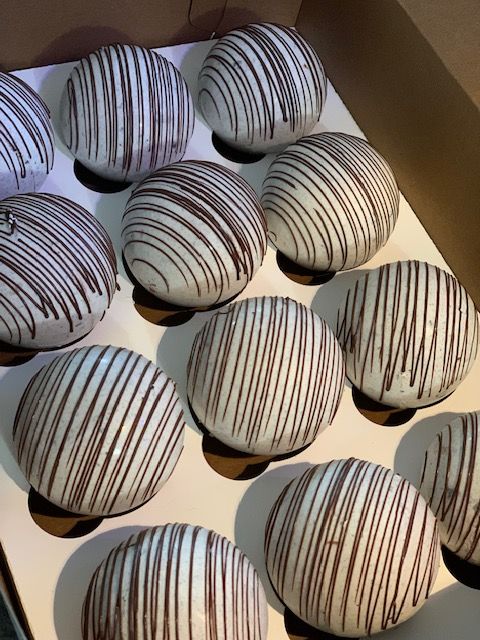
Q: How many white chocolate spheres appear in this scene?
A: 12